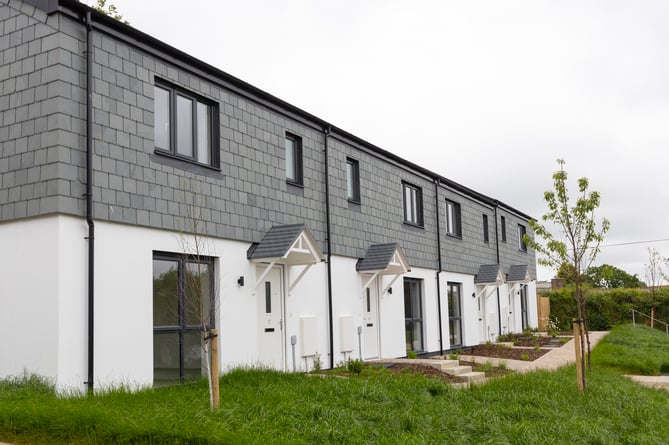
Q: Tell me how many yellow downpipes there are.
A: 0